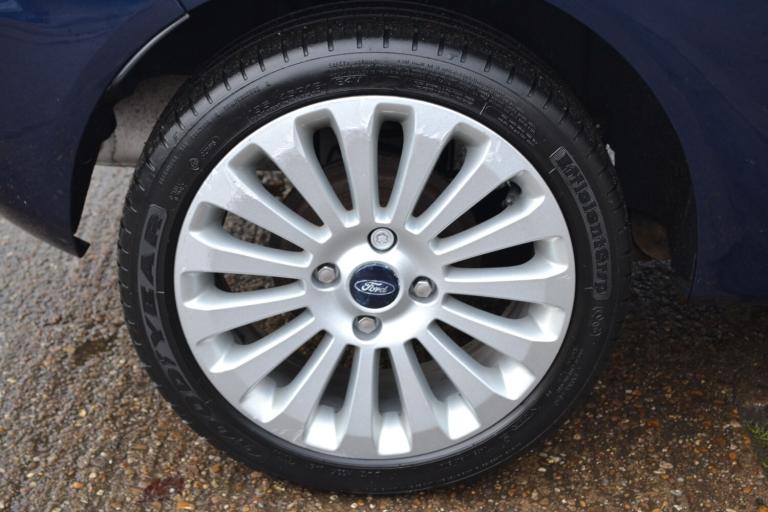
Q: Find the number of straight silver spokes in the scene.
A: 15